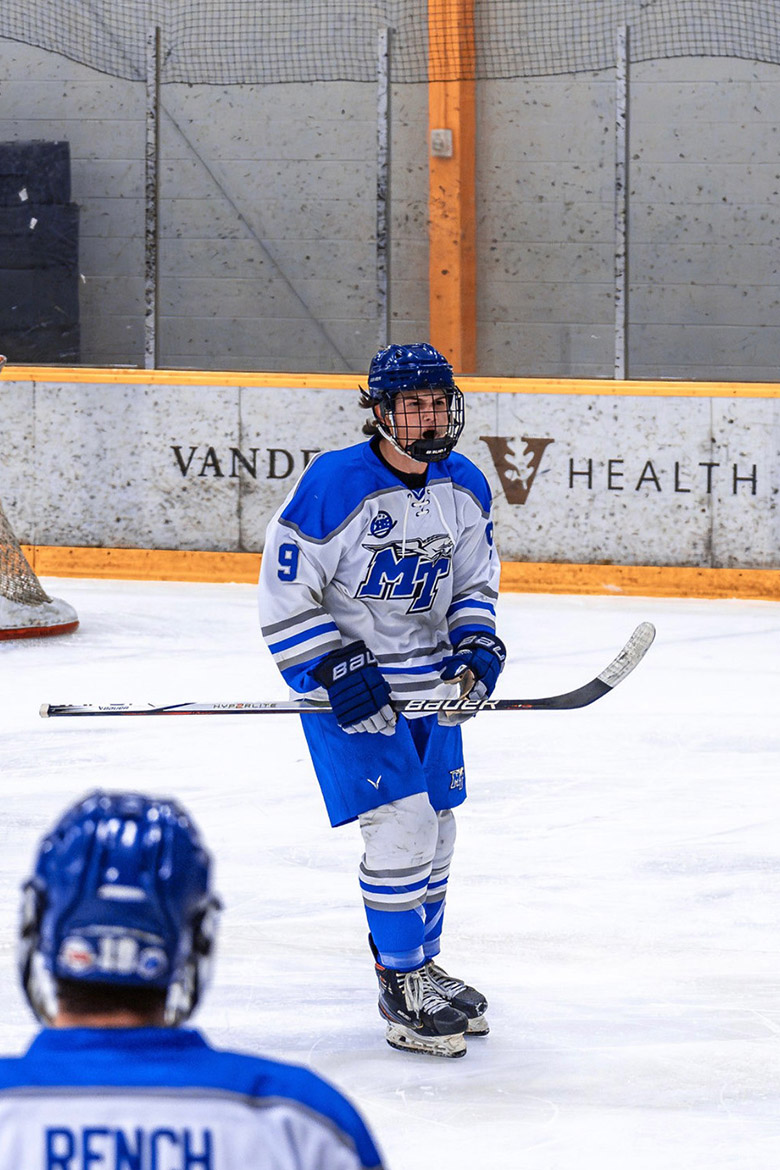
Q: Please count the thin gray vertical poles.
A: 3